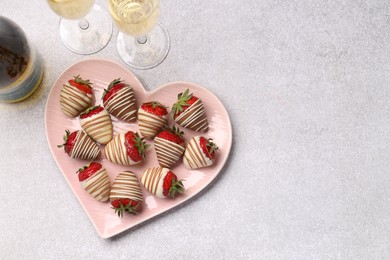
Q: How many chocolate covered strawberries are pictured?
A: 12